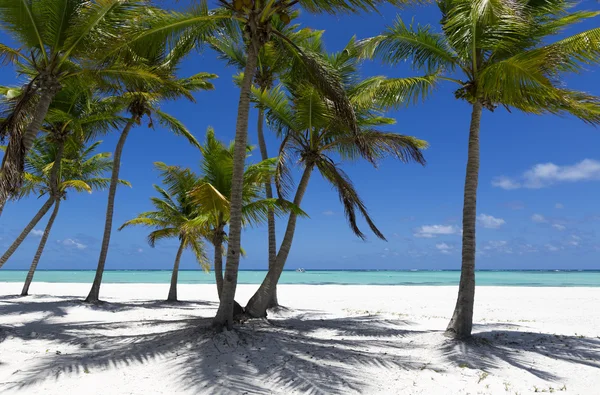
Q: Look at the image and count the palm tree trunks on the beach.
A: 10